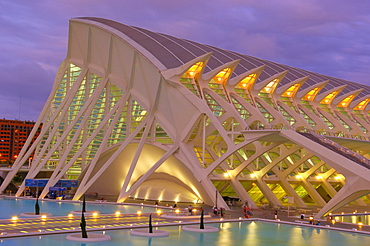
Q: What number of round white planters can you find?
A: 5